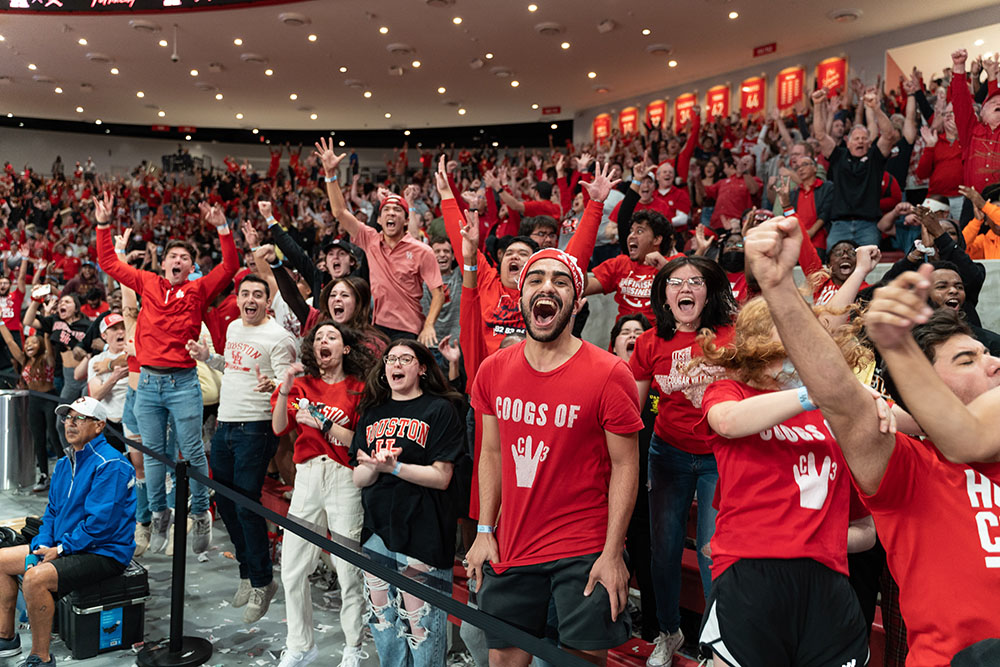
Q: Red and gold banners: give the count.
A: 8